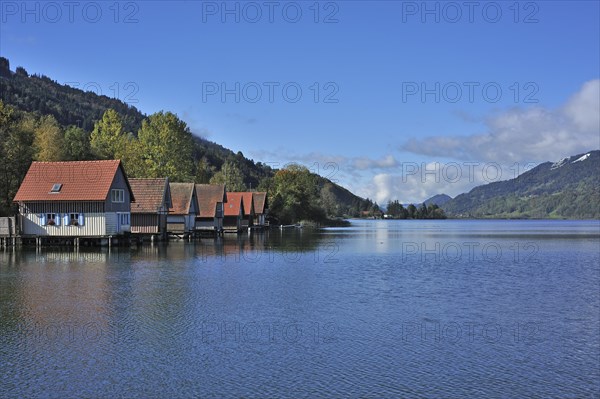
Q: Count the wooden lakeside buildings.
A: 7